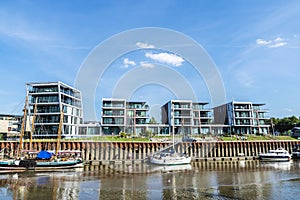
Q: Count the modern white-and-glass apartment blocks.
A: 4